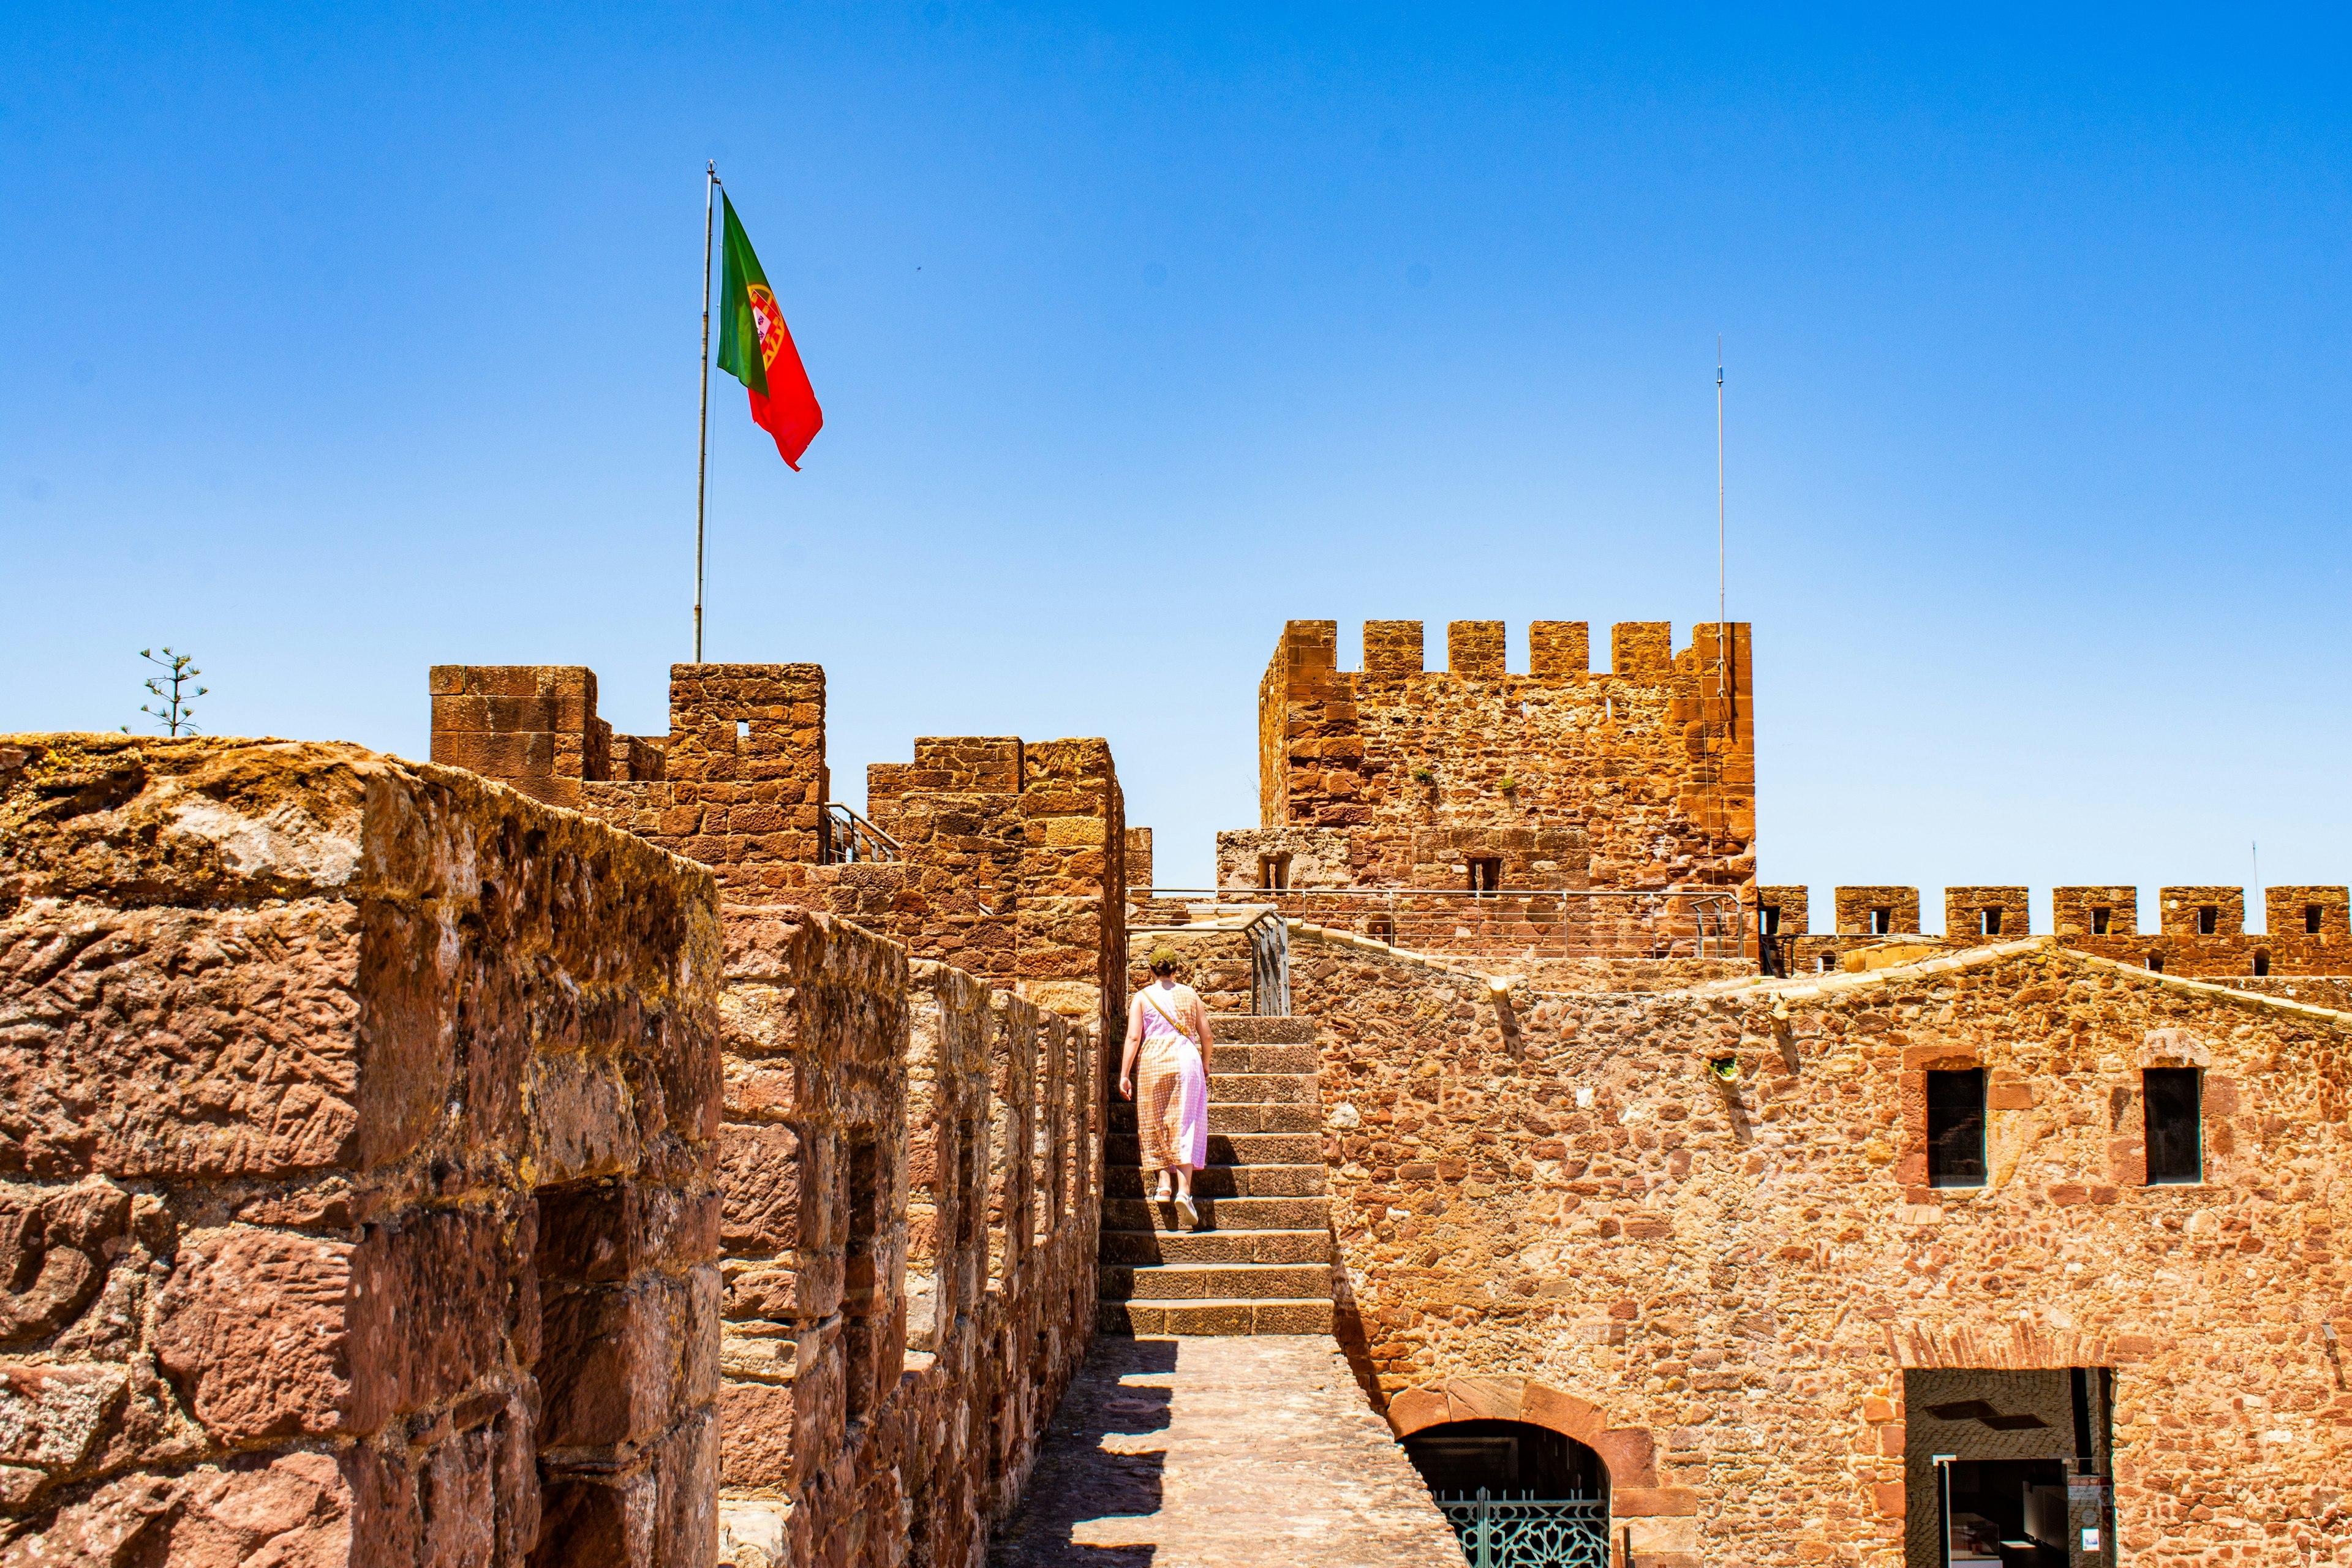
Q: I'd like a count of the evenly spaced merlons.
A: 12